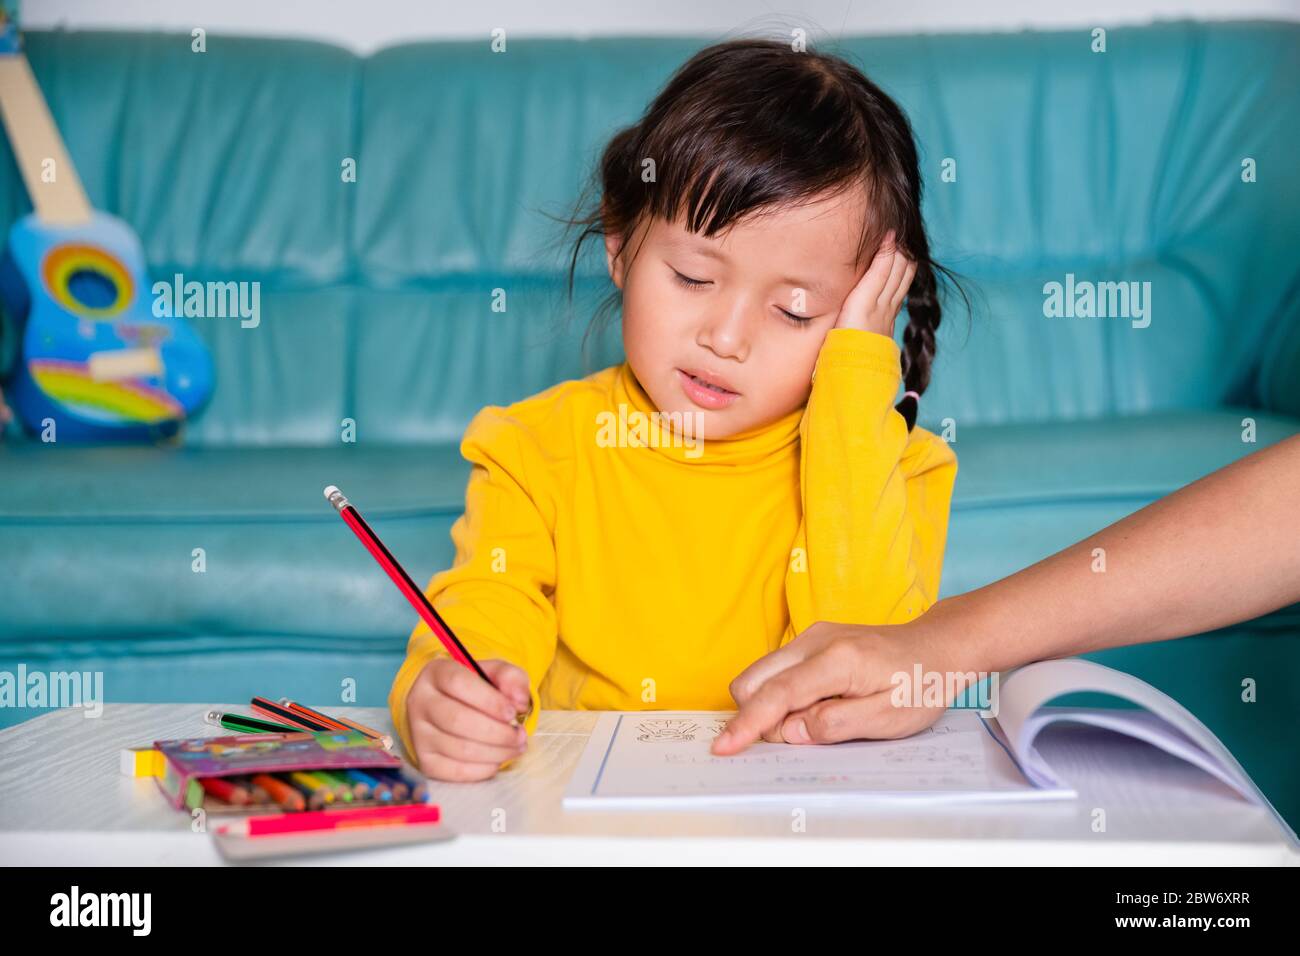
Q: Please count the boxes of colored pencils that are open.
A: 1